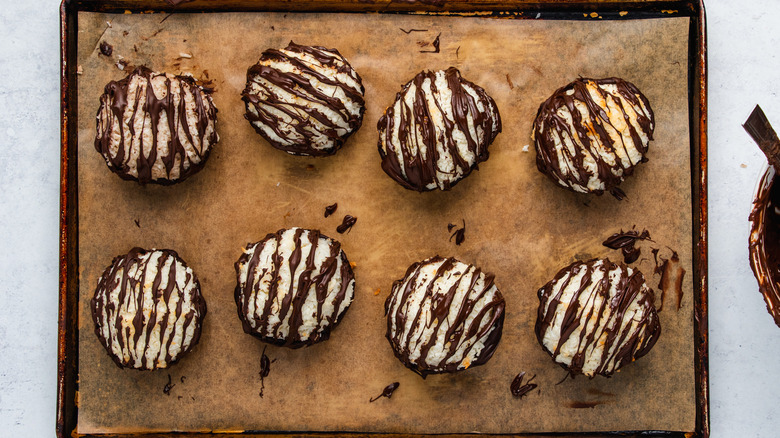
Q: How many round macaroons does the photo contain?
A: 8